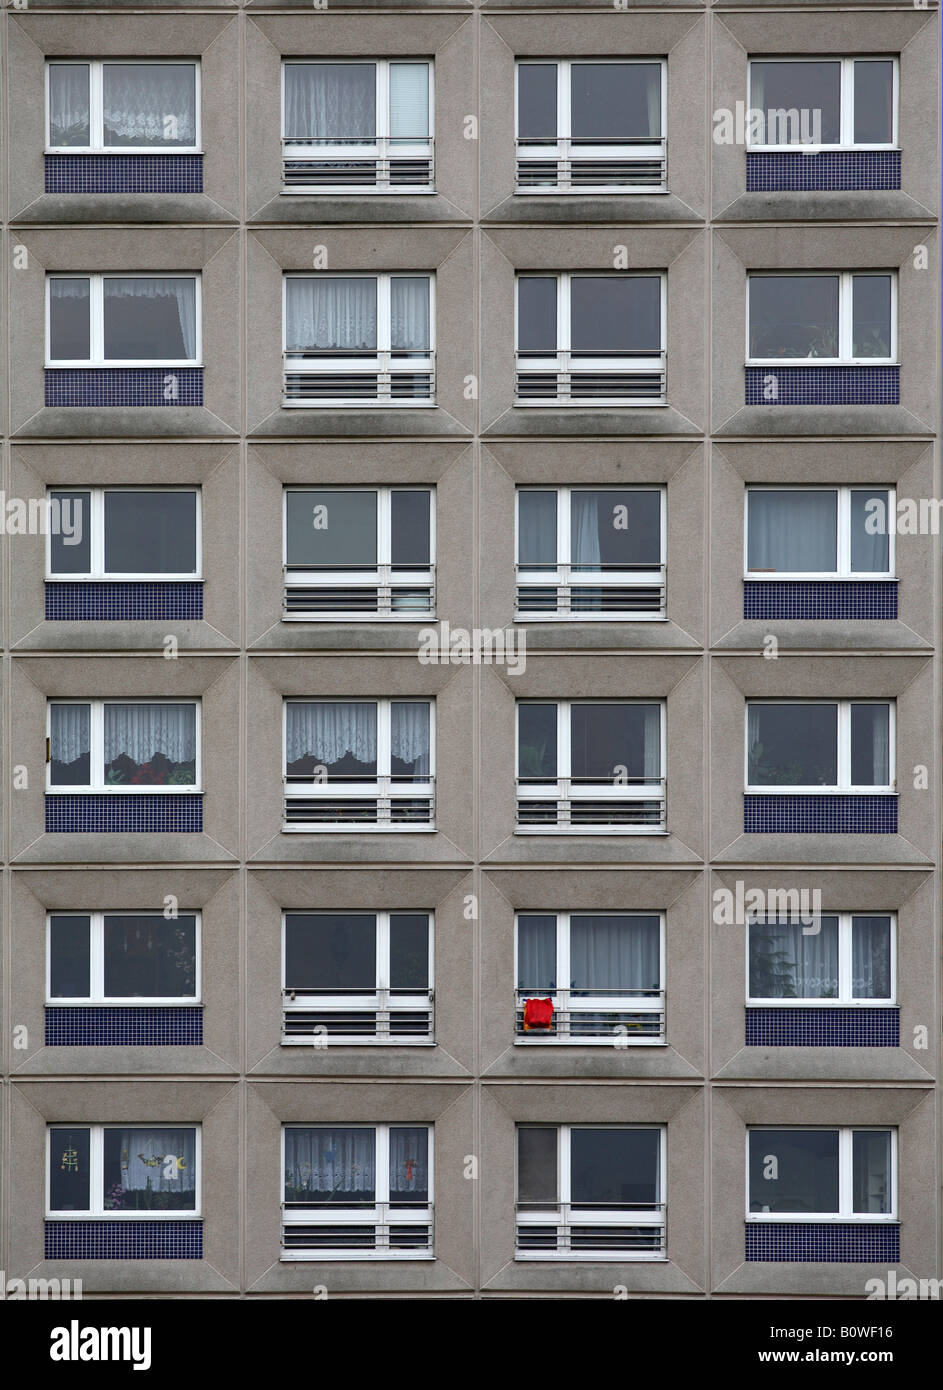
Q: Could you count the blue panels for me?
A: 12